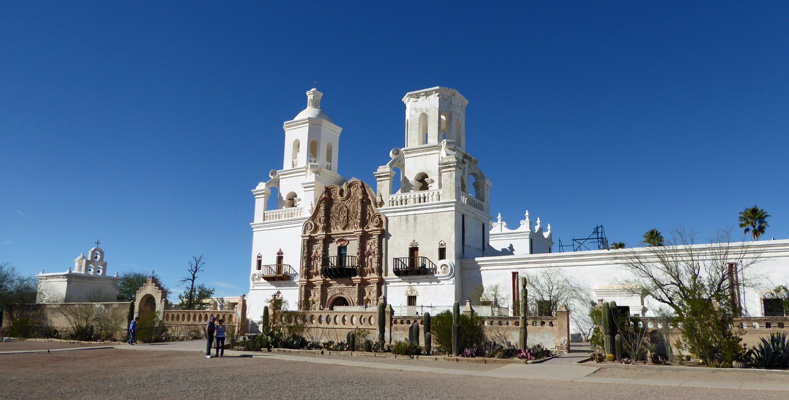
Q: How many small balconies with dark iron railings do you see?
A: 3